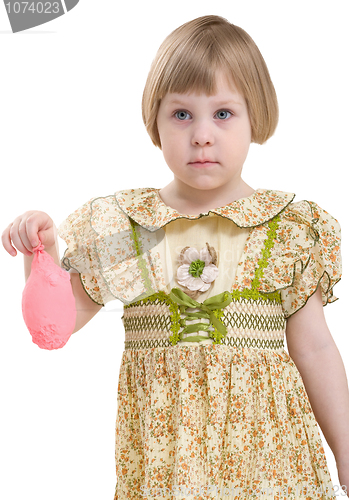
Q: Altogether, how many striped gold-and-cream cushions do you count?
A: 0